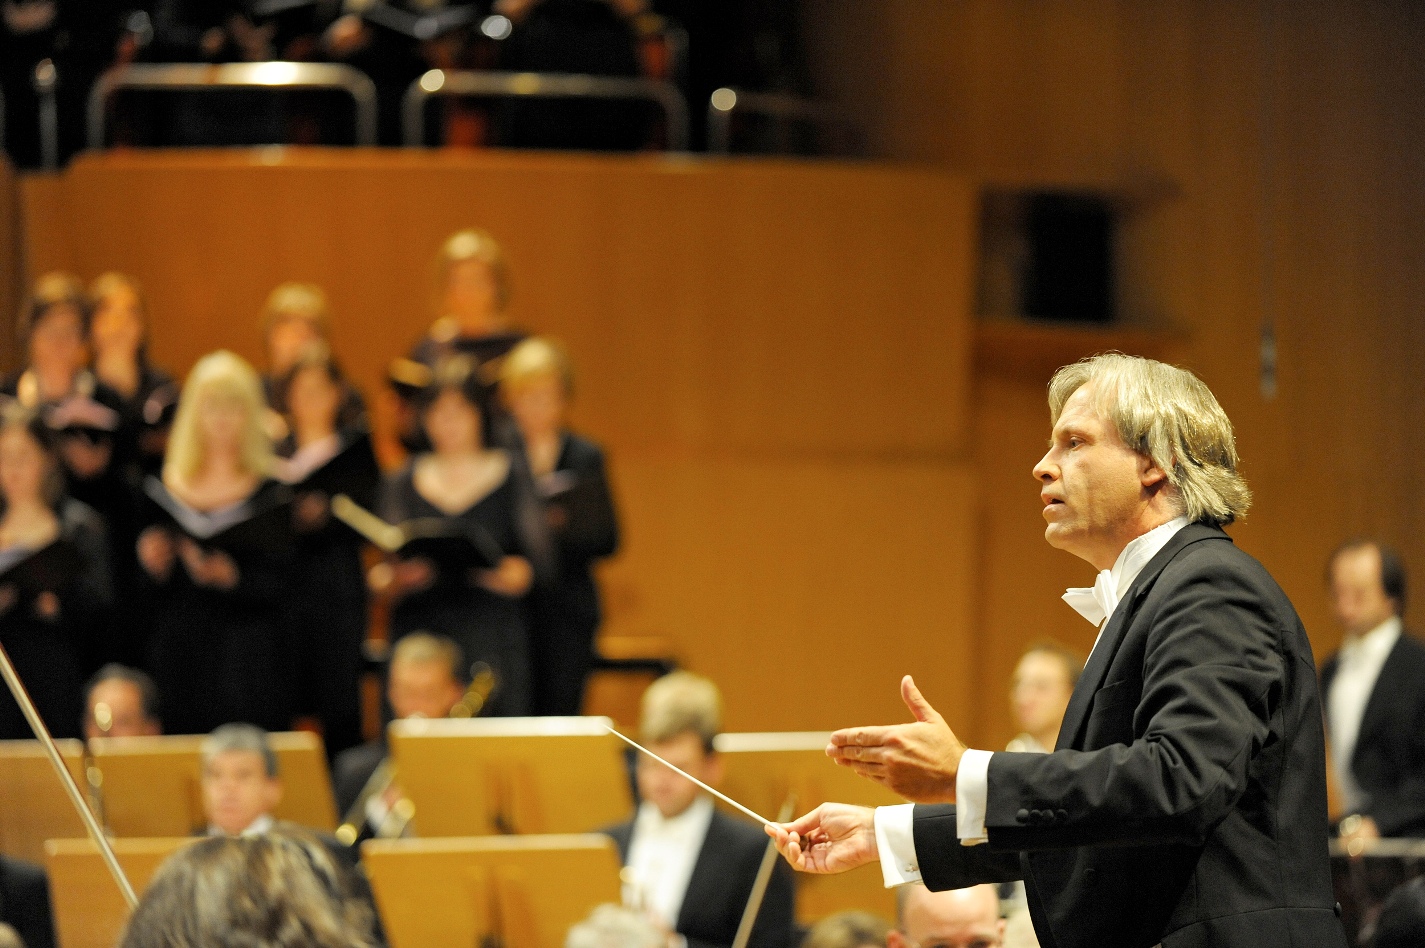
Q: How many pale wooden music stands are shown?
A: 6